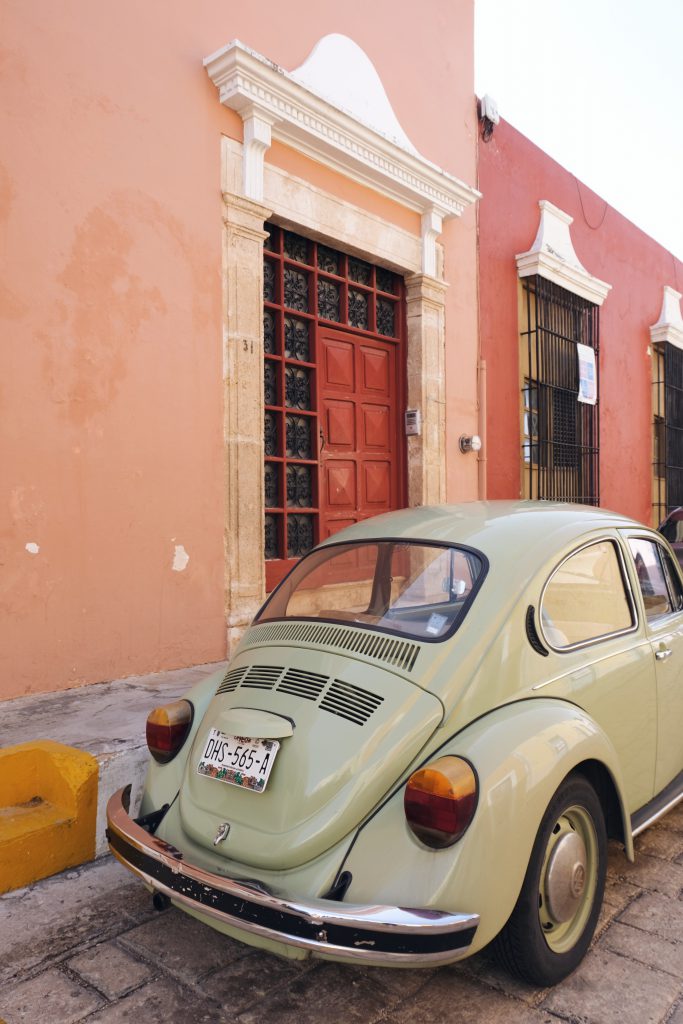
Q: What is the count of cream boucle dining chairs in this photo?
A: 0